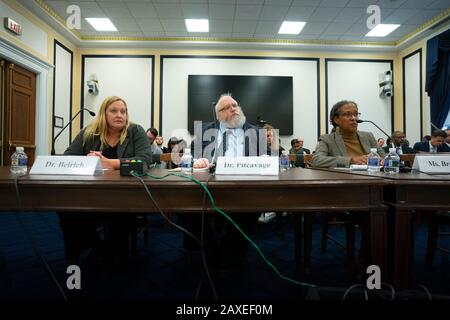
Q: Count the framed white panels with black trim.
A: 5